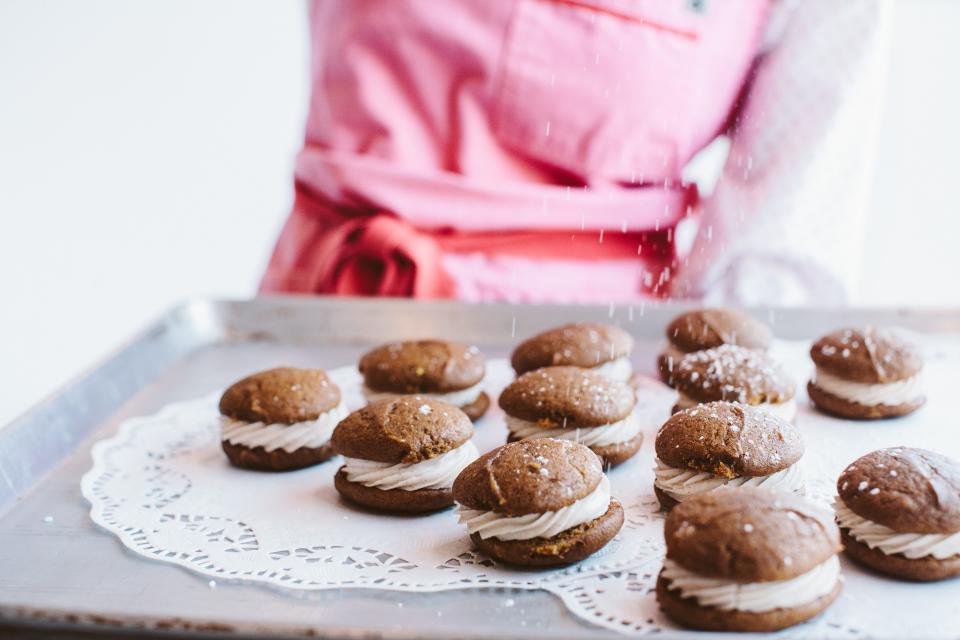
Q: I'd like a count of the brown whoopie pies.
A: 12